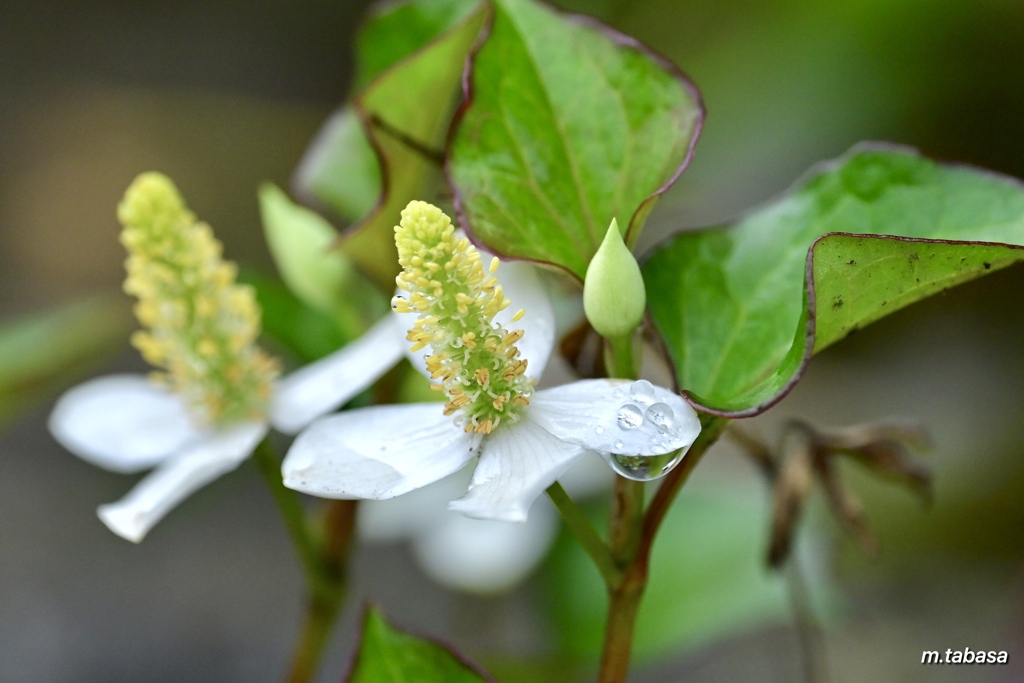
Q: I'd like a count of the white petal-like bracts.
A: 7